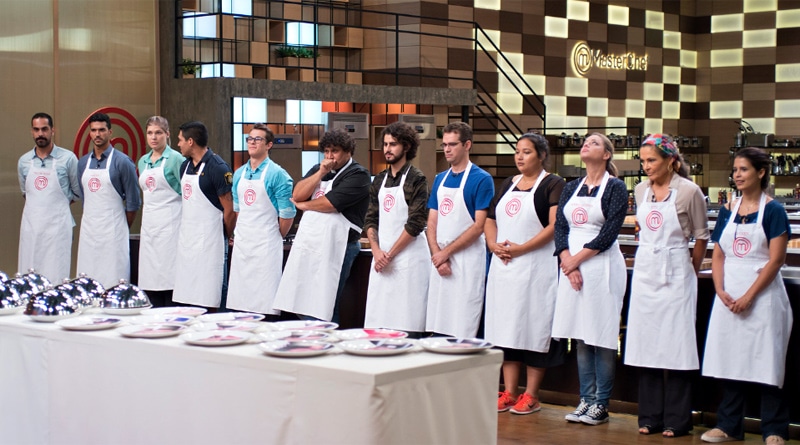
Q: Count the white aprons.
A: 12